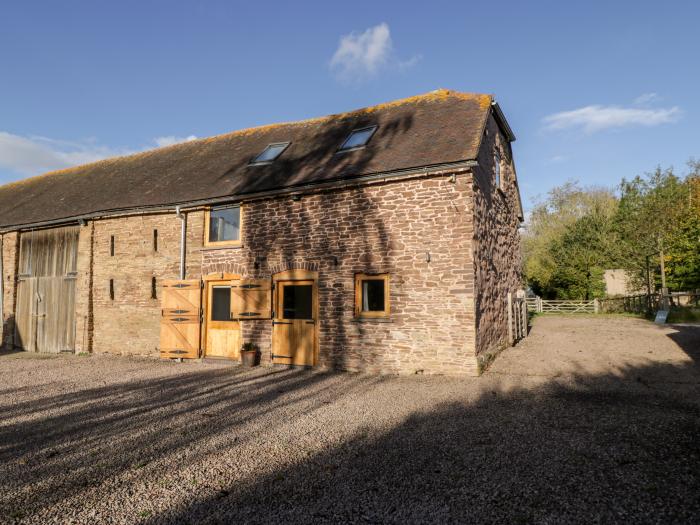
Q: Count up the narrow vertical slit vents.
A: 4